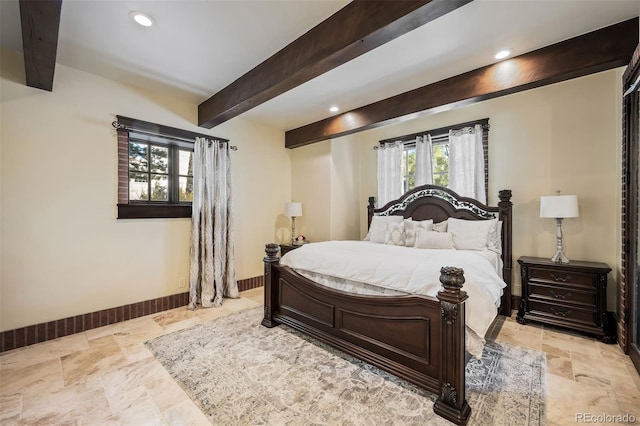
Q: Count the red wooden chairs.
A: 0